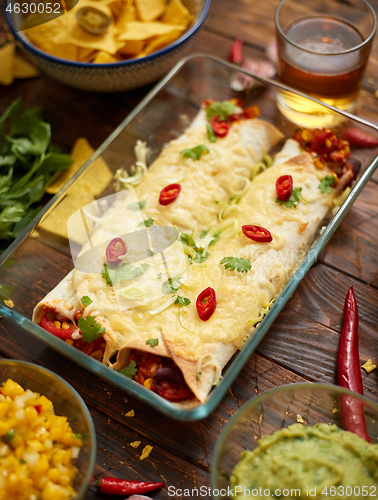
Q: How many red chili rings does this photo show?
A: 6